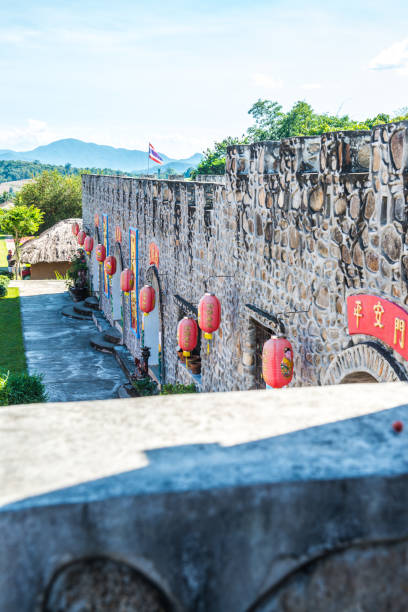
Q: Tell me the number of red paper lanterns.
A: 10